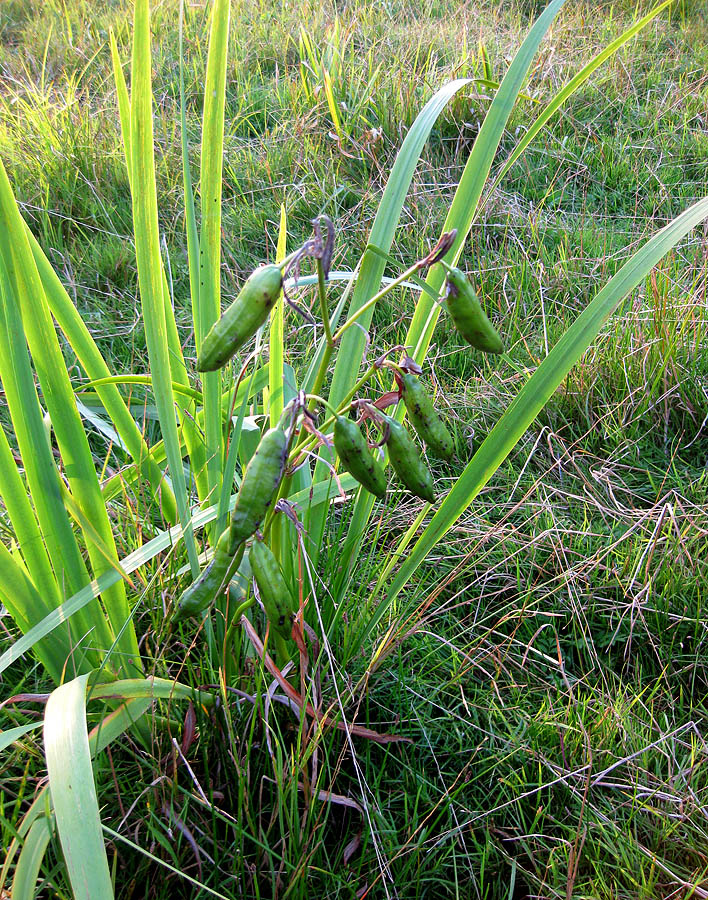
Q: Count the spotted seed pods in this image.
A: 8